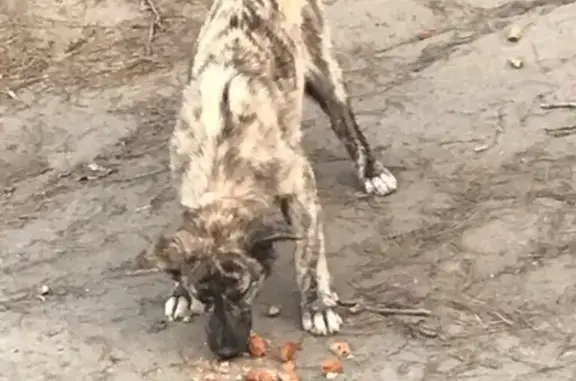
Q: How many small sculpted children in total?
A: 0